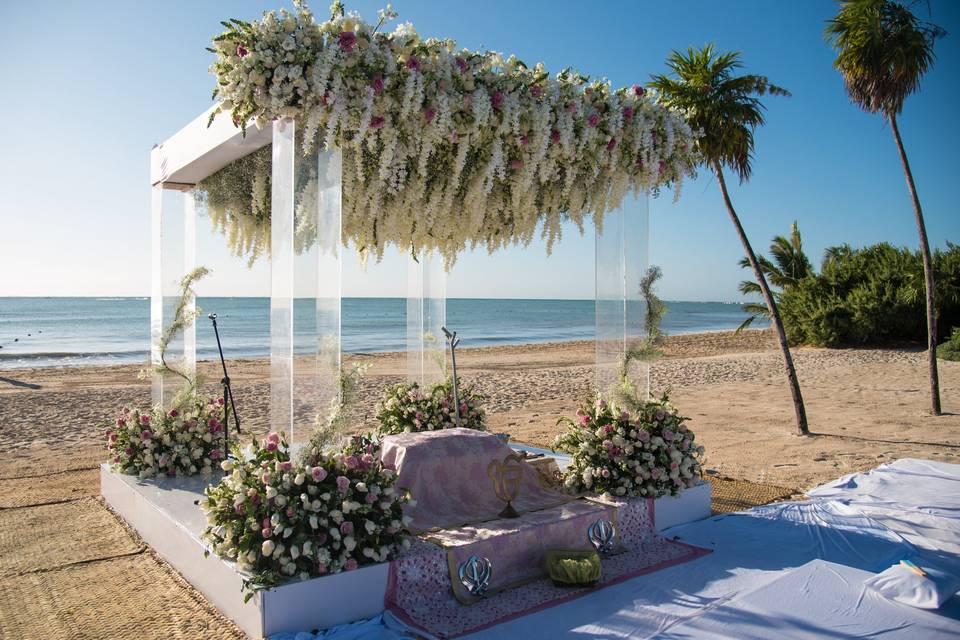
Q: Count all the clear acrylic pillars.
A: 4